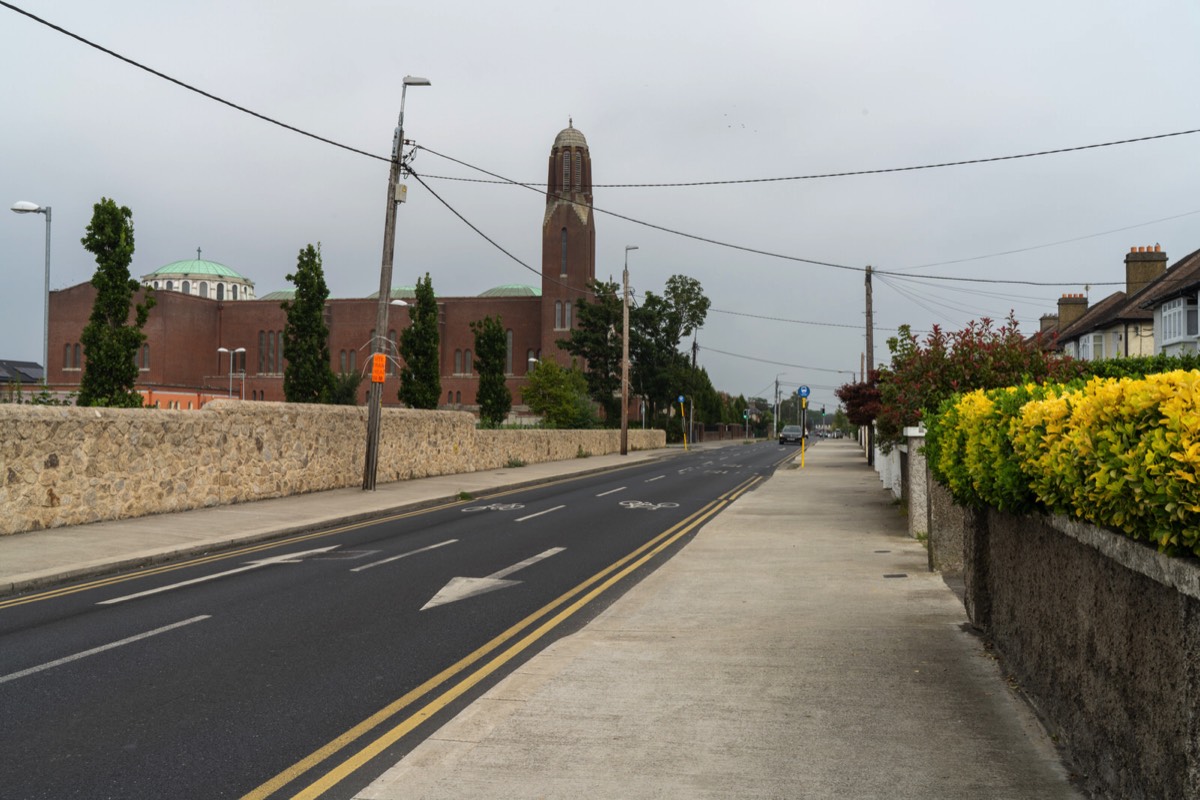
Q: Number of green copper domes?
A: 4